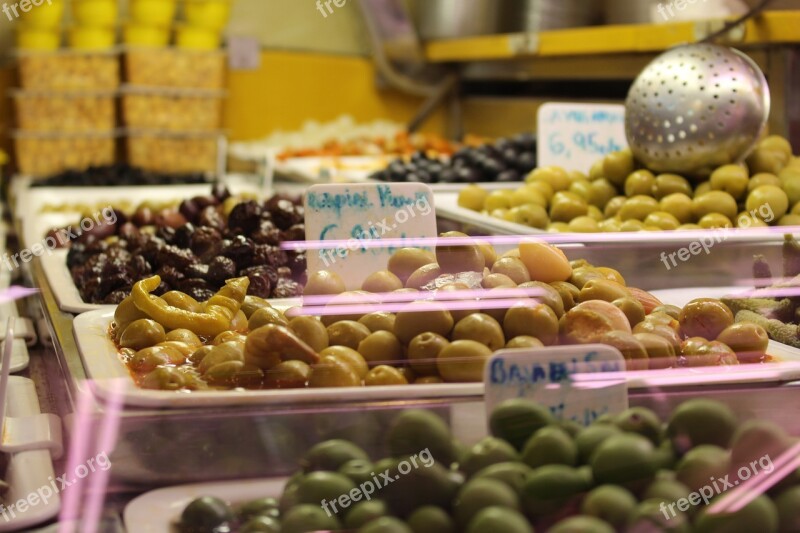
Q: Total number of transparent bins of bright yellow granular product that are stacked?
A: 6